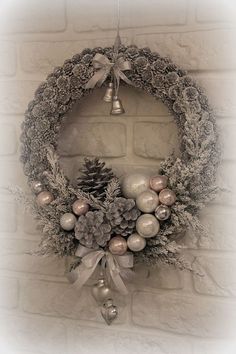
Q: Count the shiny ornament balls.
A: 12